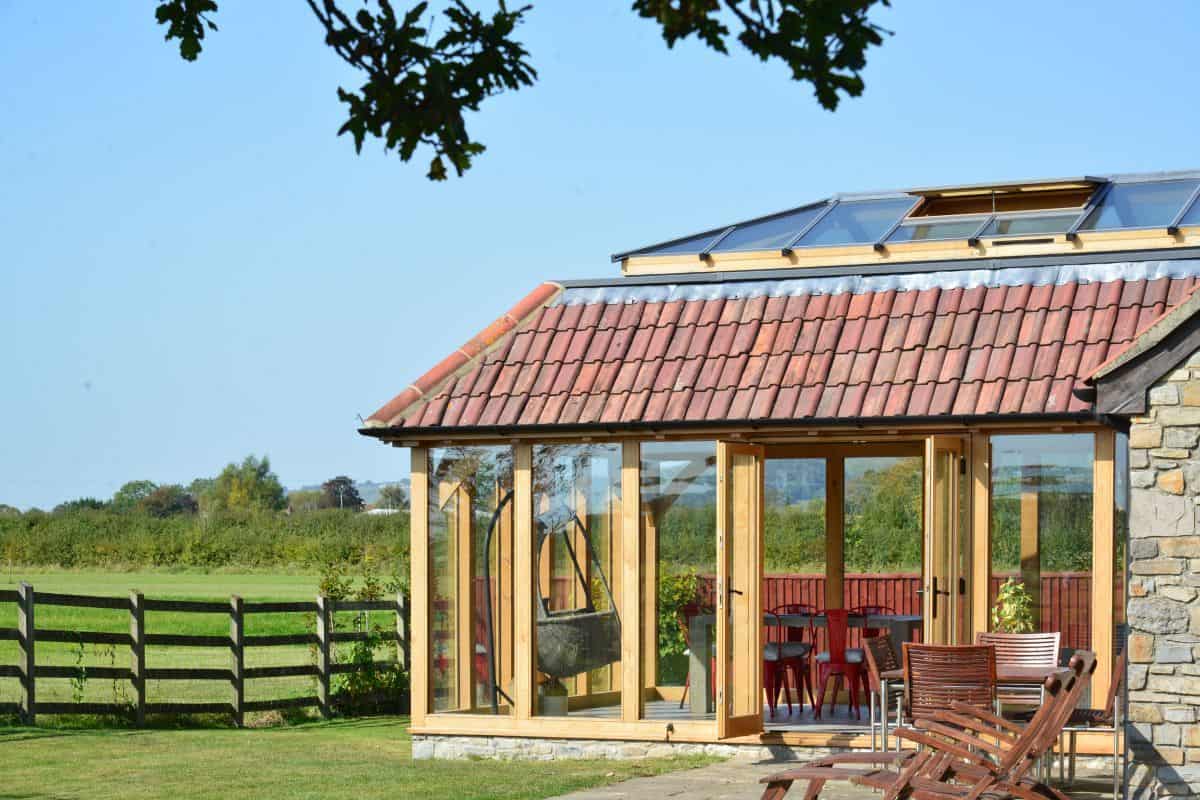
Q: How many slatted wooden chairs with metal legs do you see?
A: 4